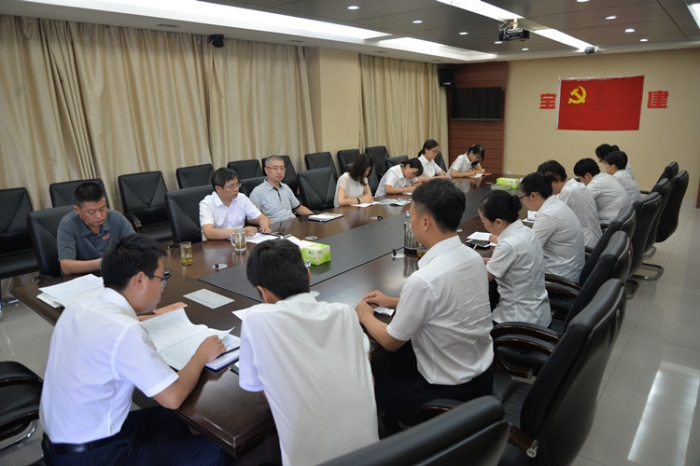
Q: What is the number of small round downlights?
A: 9